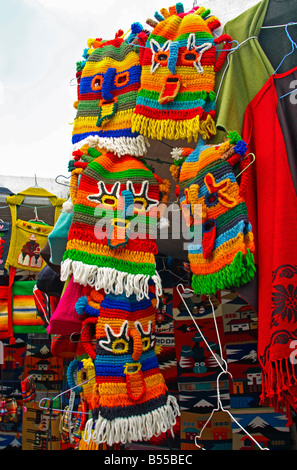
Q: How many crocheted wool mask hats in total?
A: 5